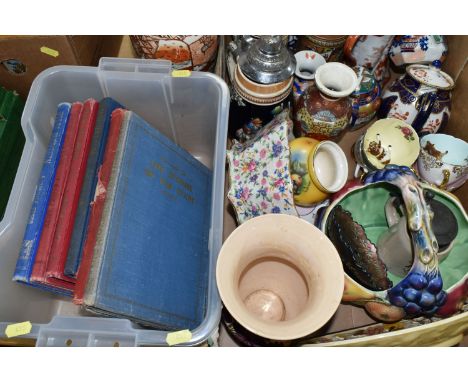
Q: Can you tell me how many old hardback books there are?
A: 6